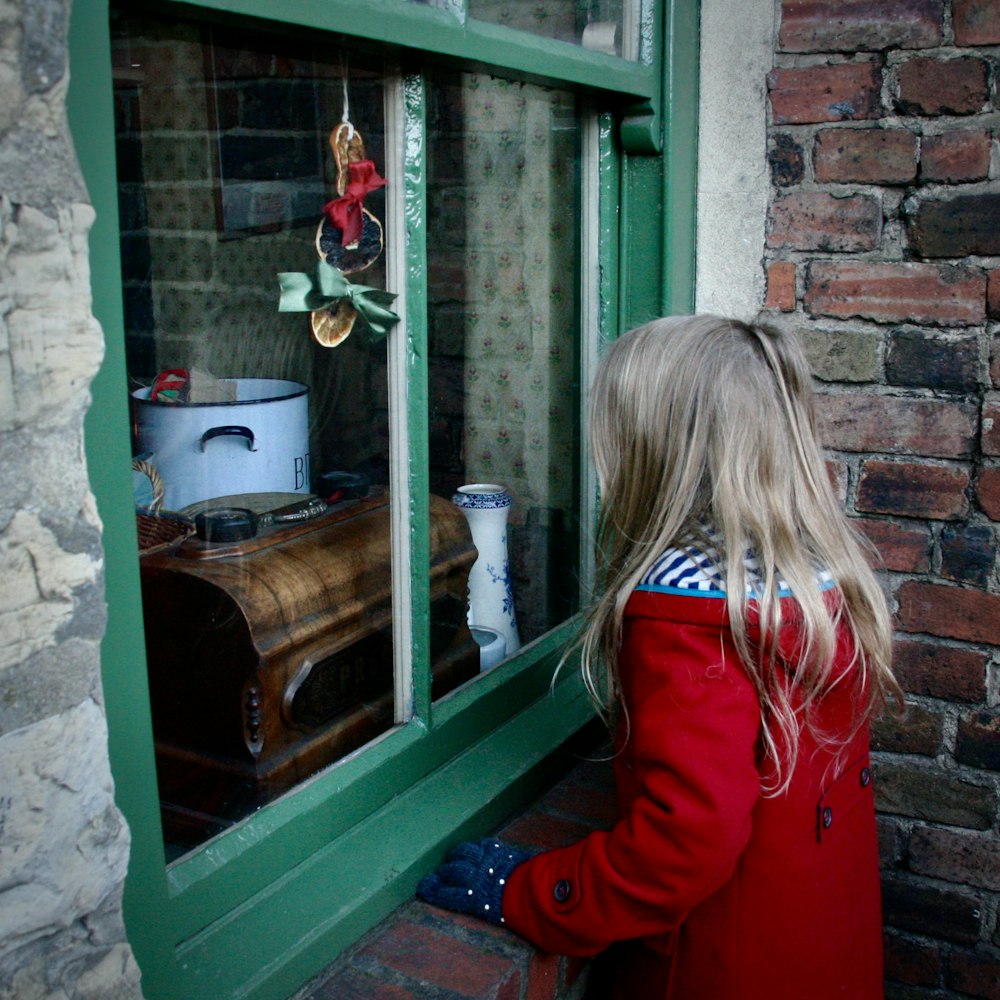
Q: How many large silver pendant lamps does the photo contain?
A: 0